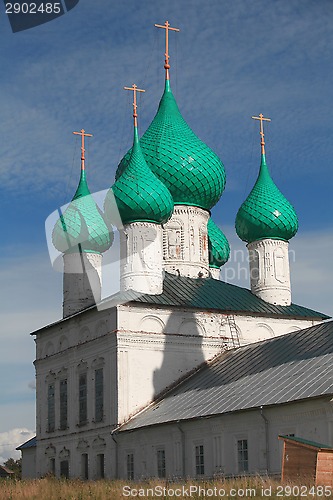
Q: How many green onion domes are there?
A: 5